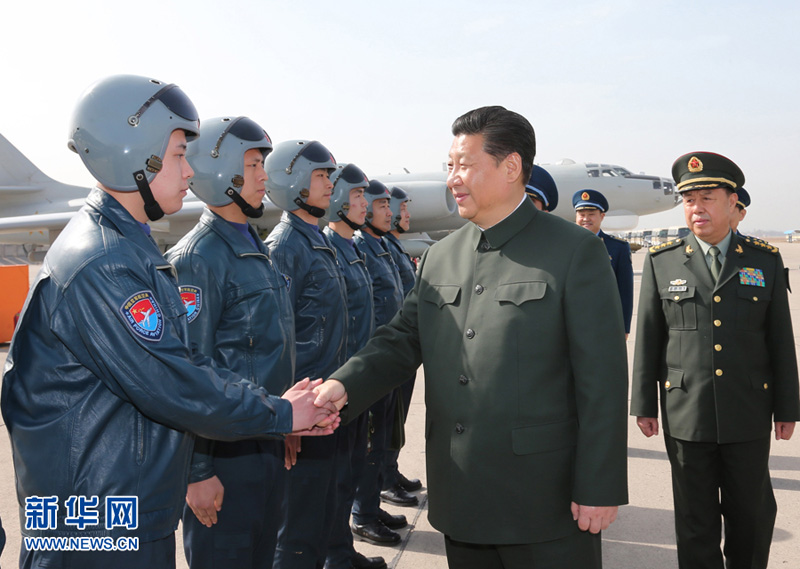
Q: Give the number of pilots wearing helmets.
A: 6